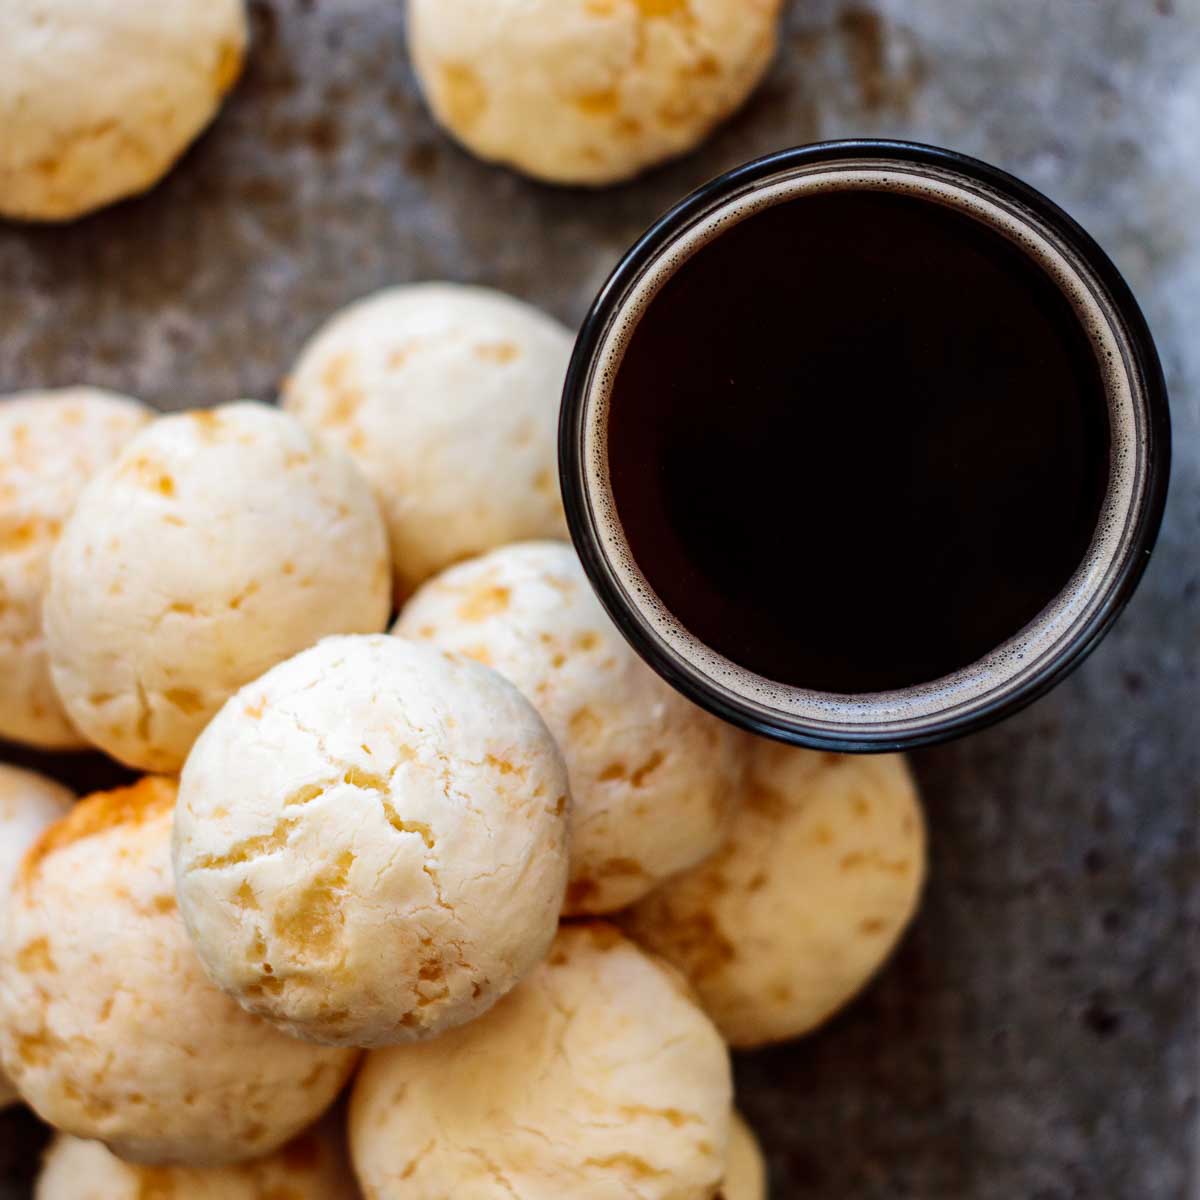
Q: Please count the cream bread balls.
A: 13